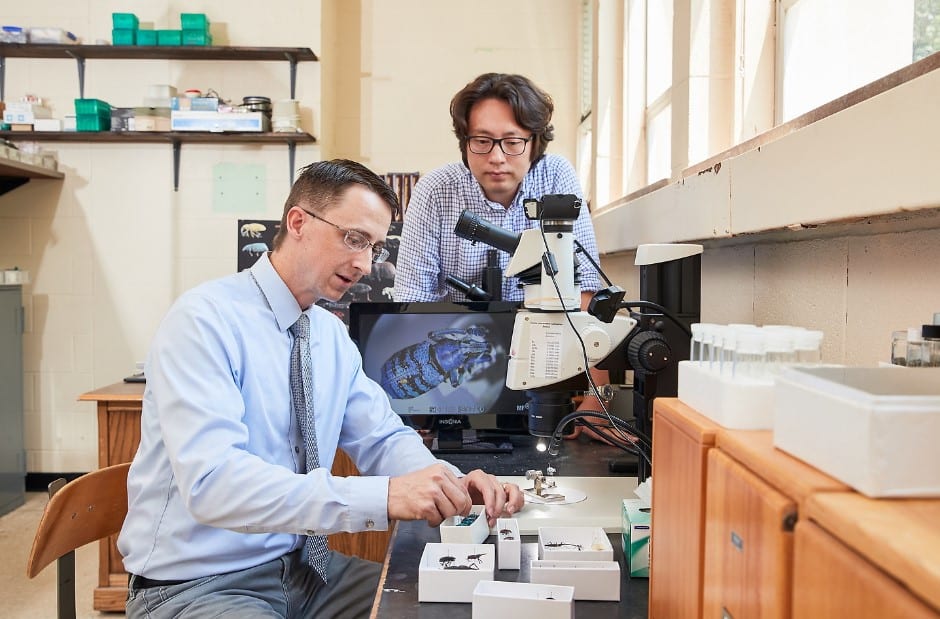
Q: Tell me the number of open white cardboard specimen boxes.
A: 6